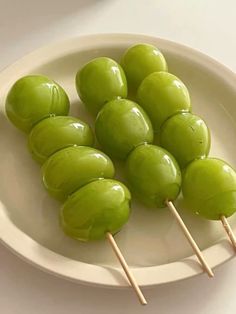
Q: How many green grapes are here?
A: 11